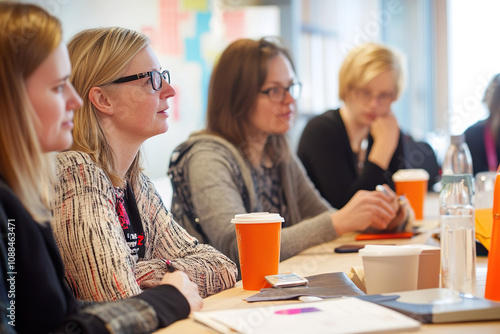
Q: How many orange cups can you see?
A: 2